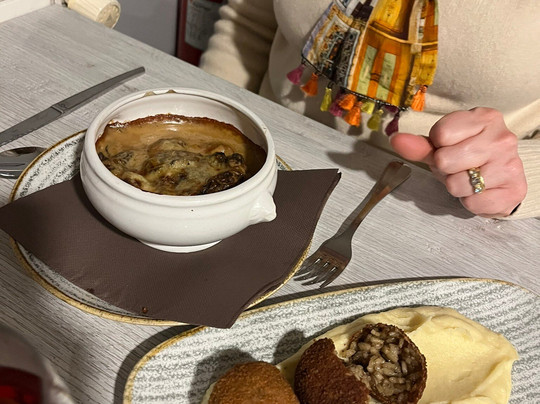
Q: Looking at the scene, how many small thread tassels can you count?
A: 11